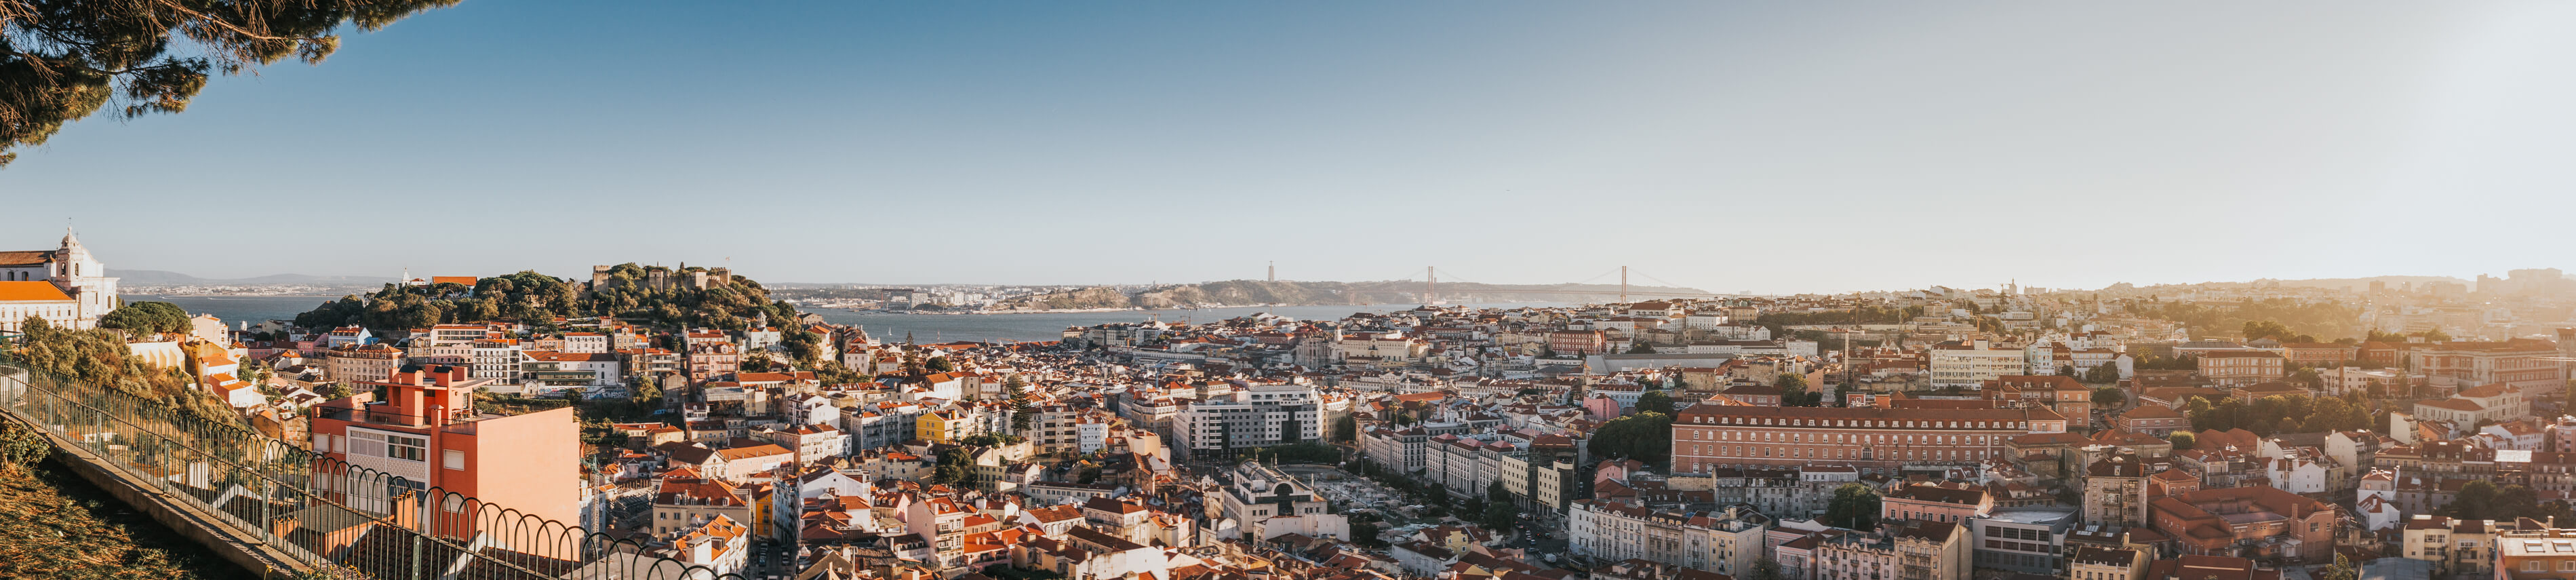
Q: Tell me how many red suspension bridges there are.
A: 1